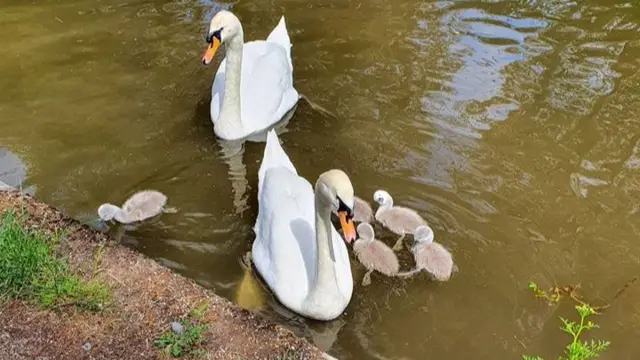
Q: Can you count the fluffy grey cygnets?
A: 5